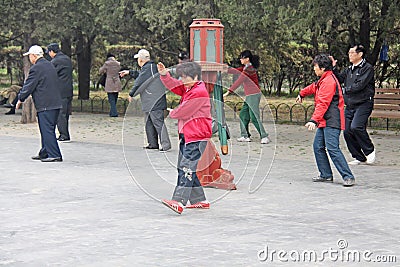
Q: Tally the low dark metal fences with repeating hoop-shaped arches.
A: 1